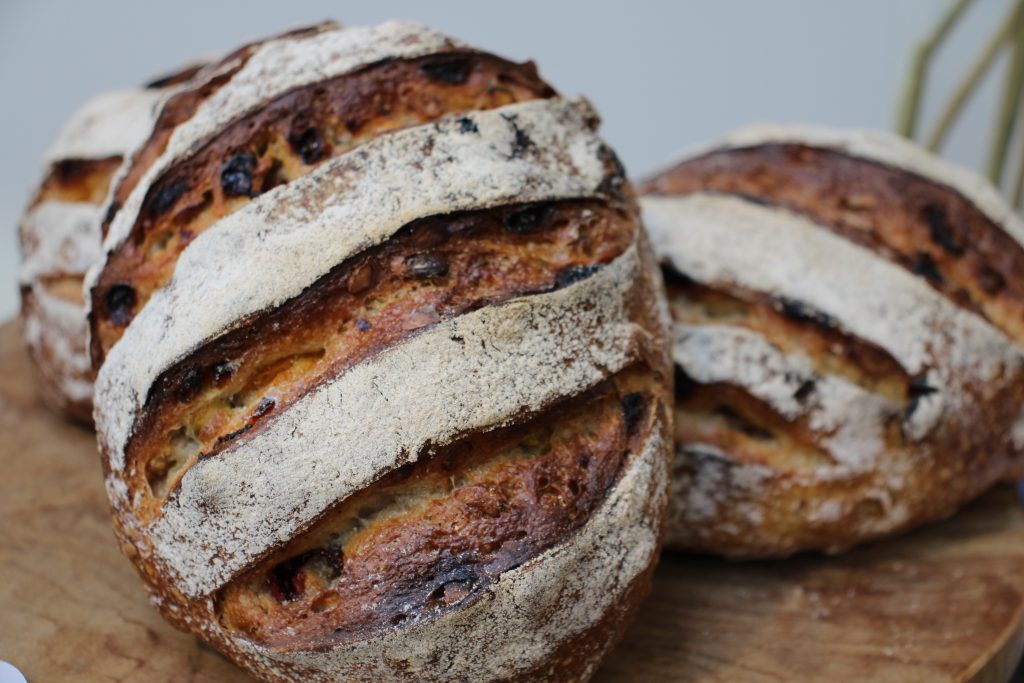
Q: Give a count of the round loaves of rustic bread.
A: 3